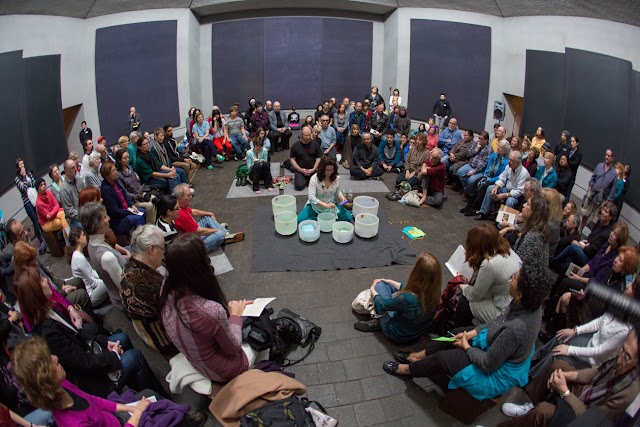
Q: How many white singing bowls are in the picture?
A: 7